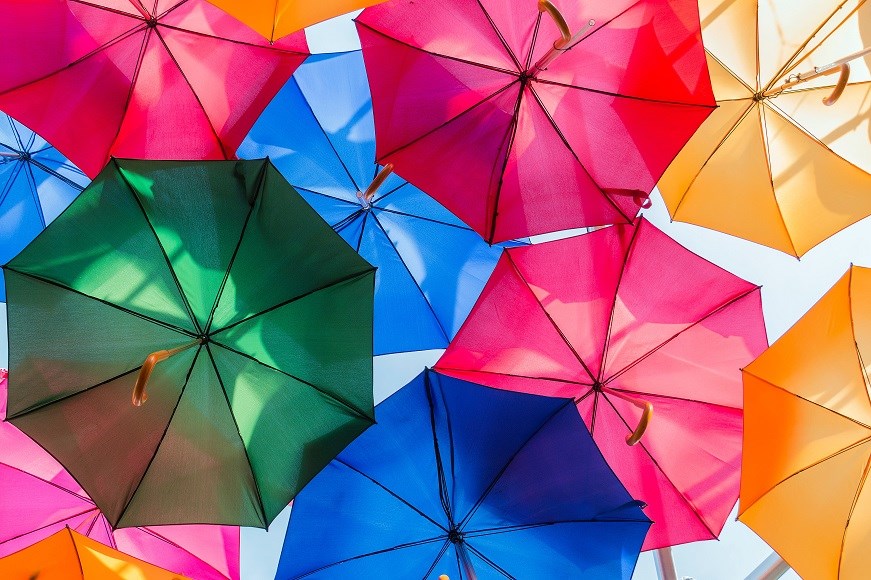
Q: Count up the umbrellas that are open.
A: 12